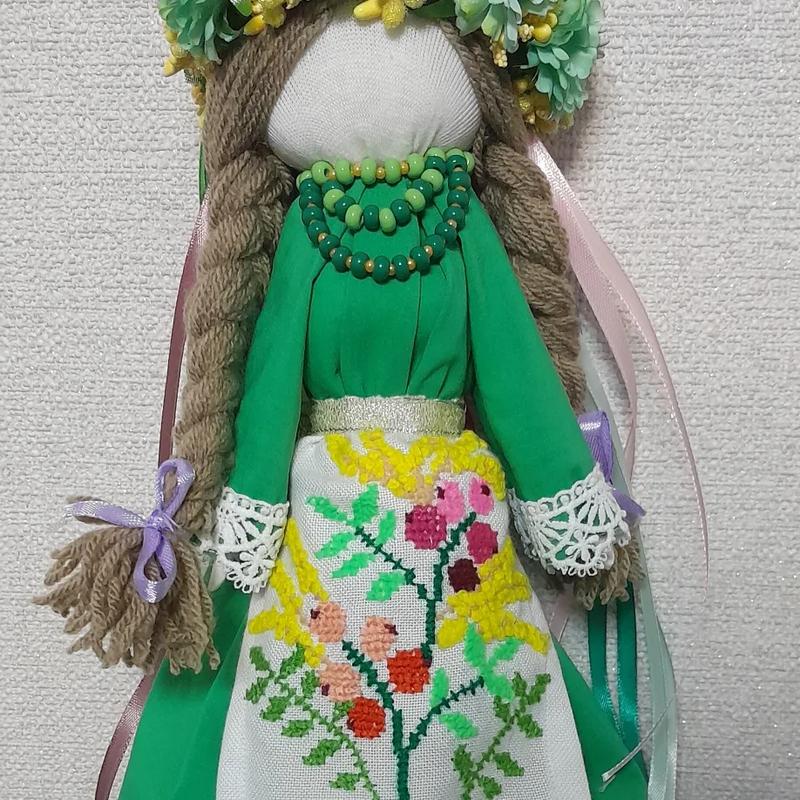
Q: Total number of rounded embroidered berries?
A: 10